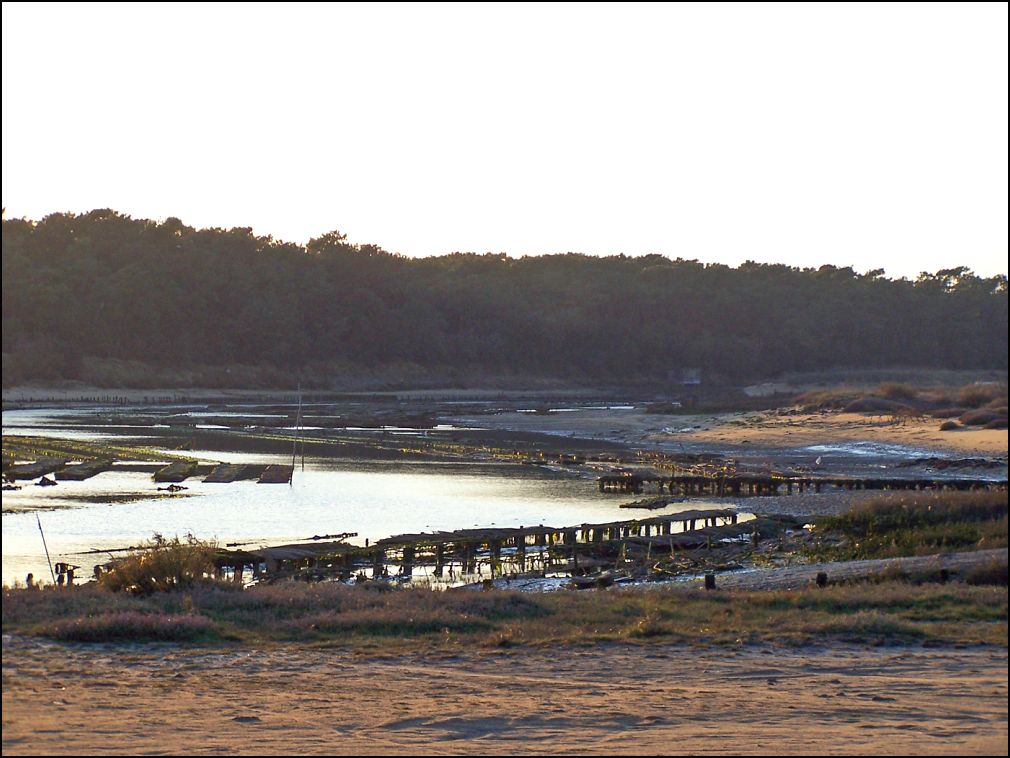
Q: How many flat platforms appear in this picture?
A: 5